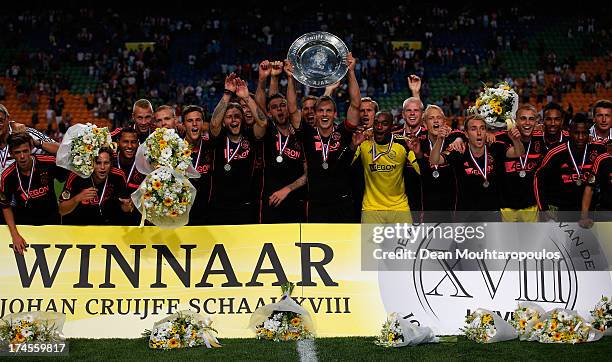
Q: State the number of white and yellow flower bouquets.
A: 12